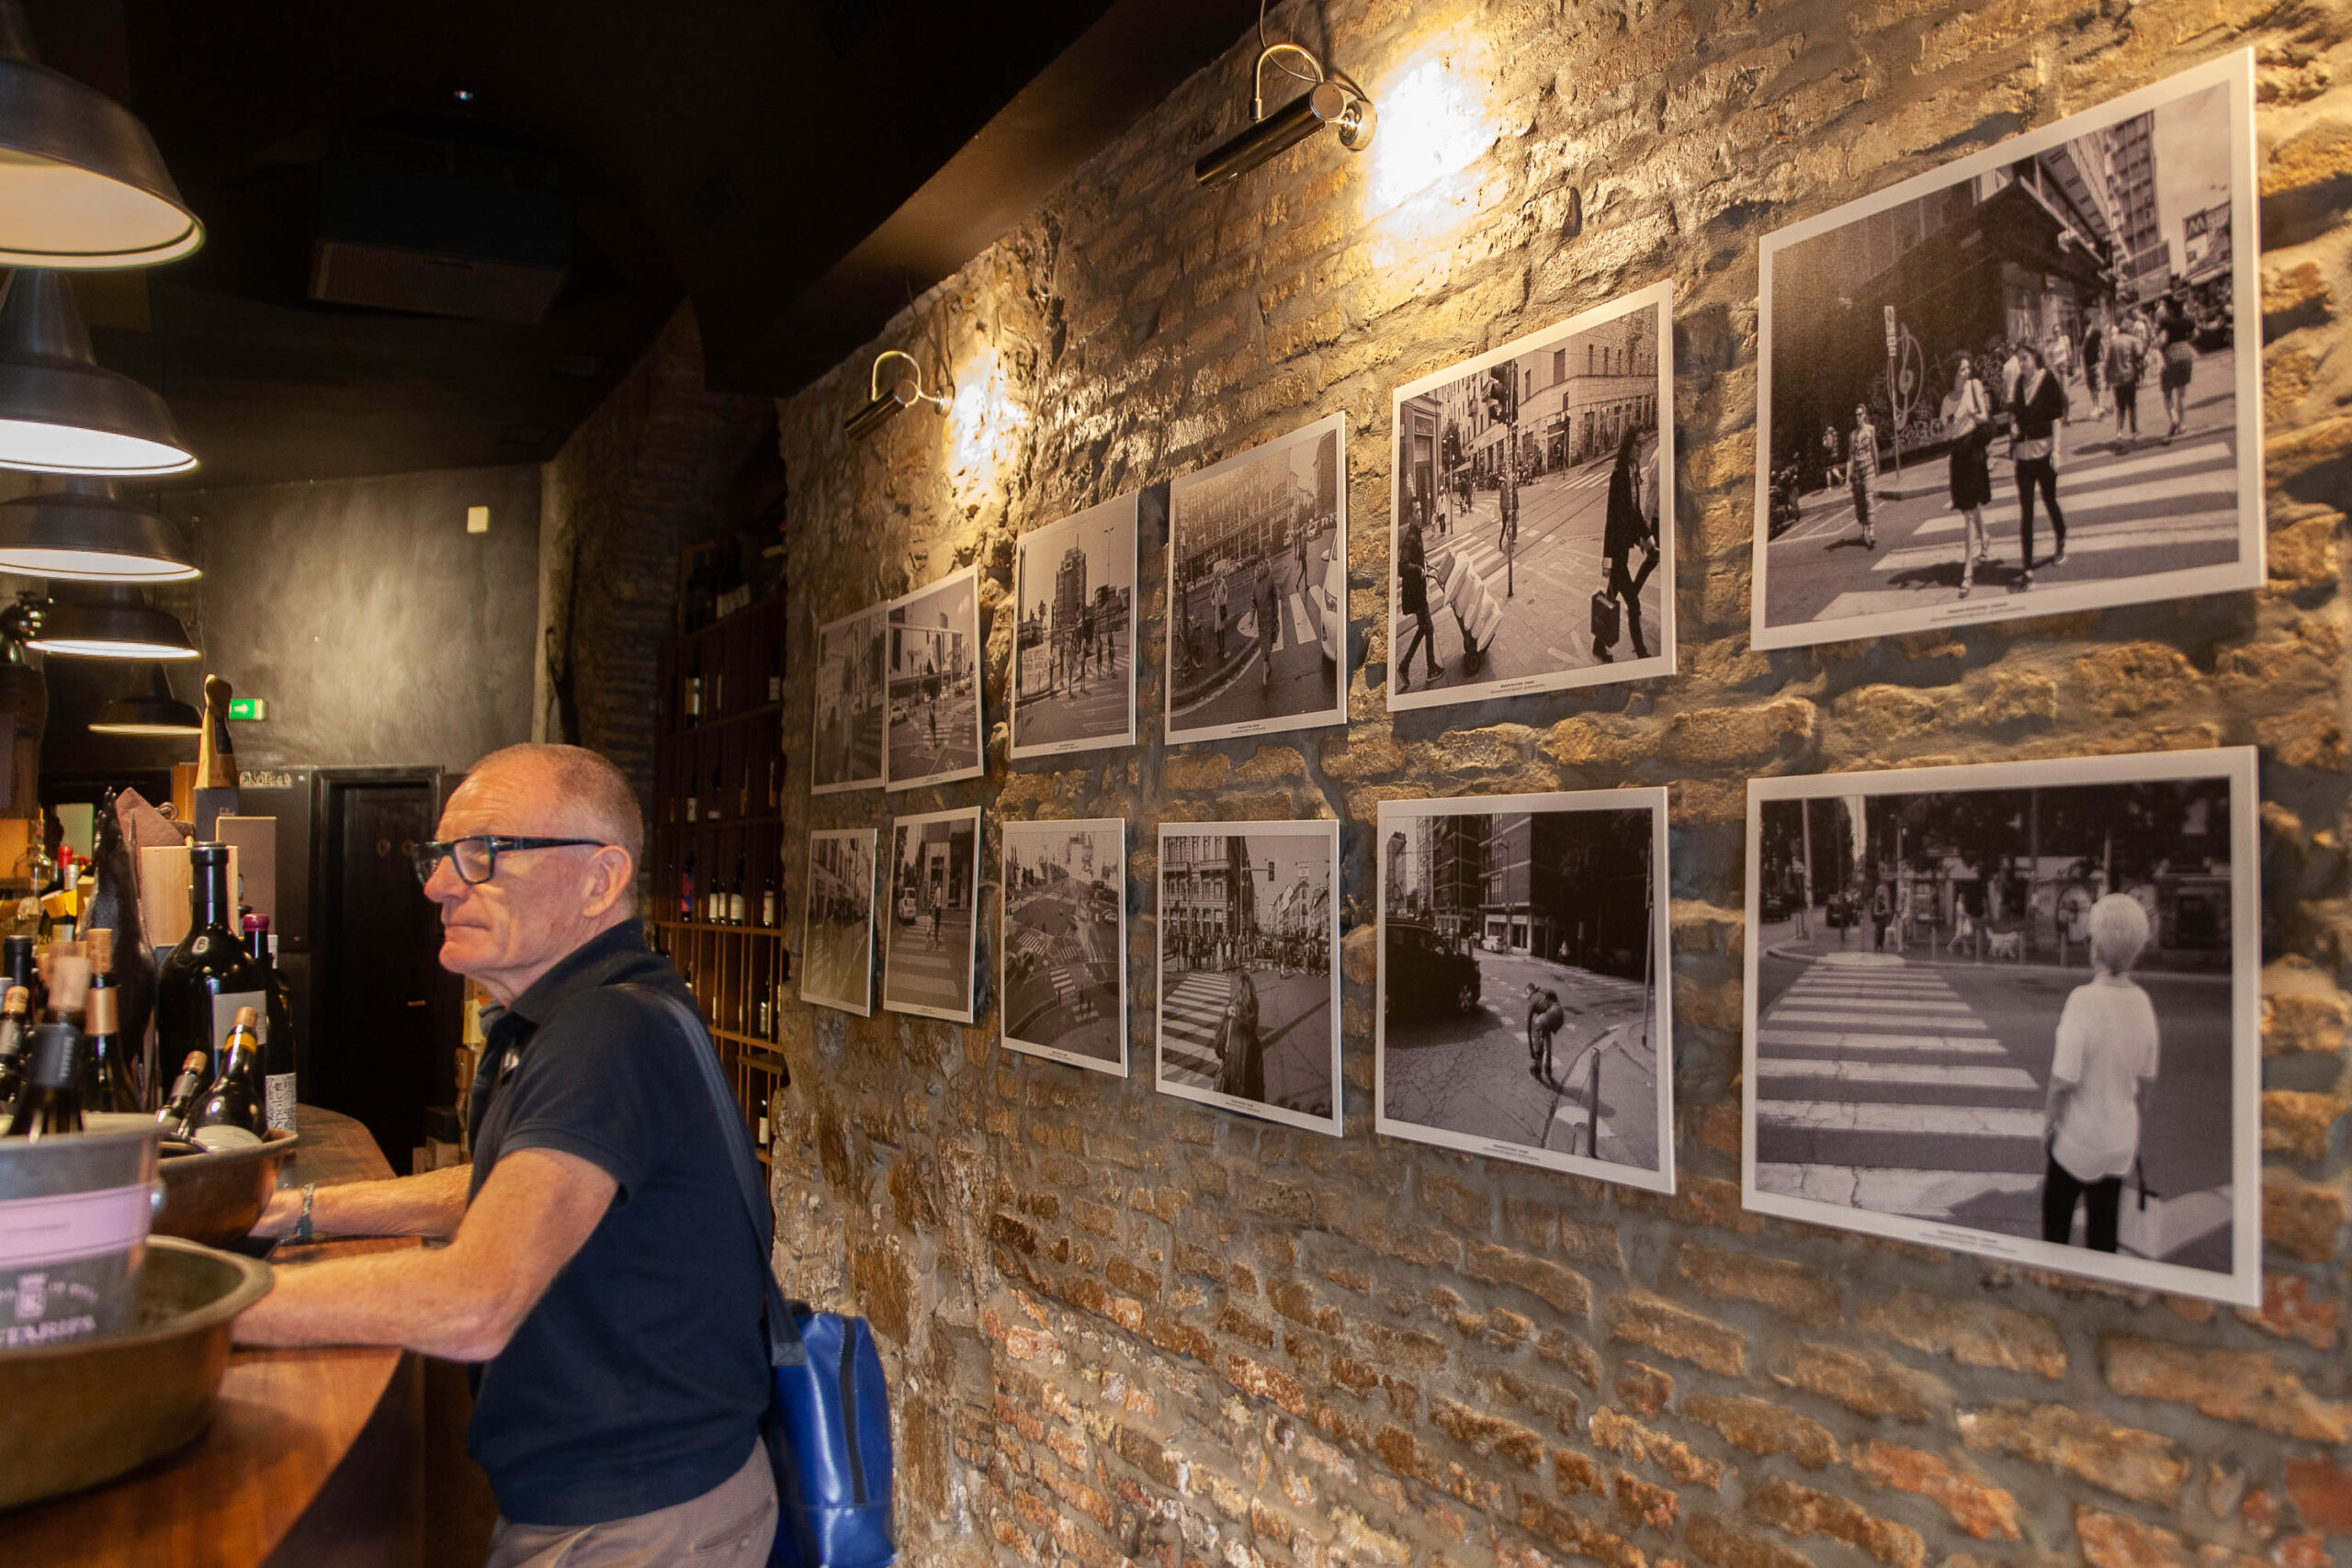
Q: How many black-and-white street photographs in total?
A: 12